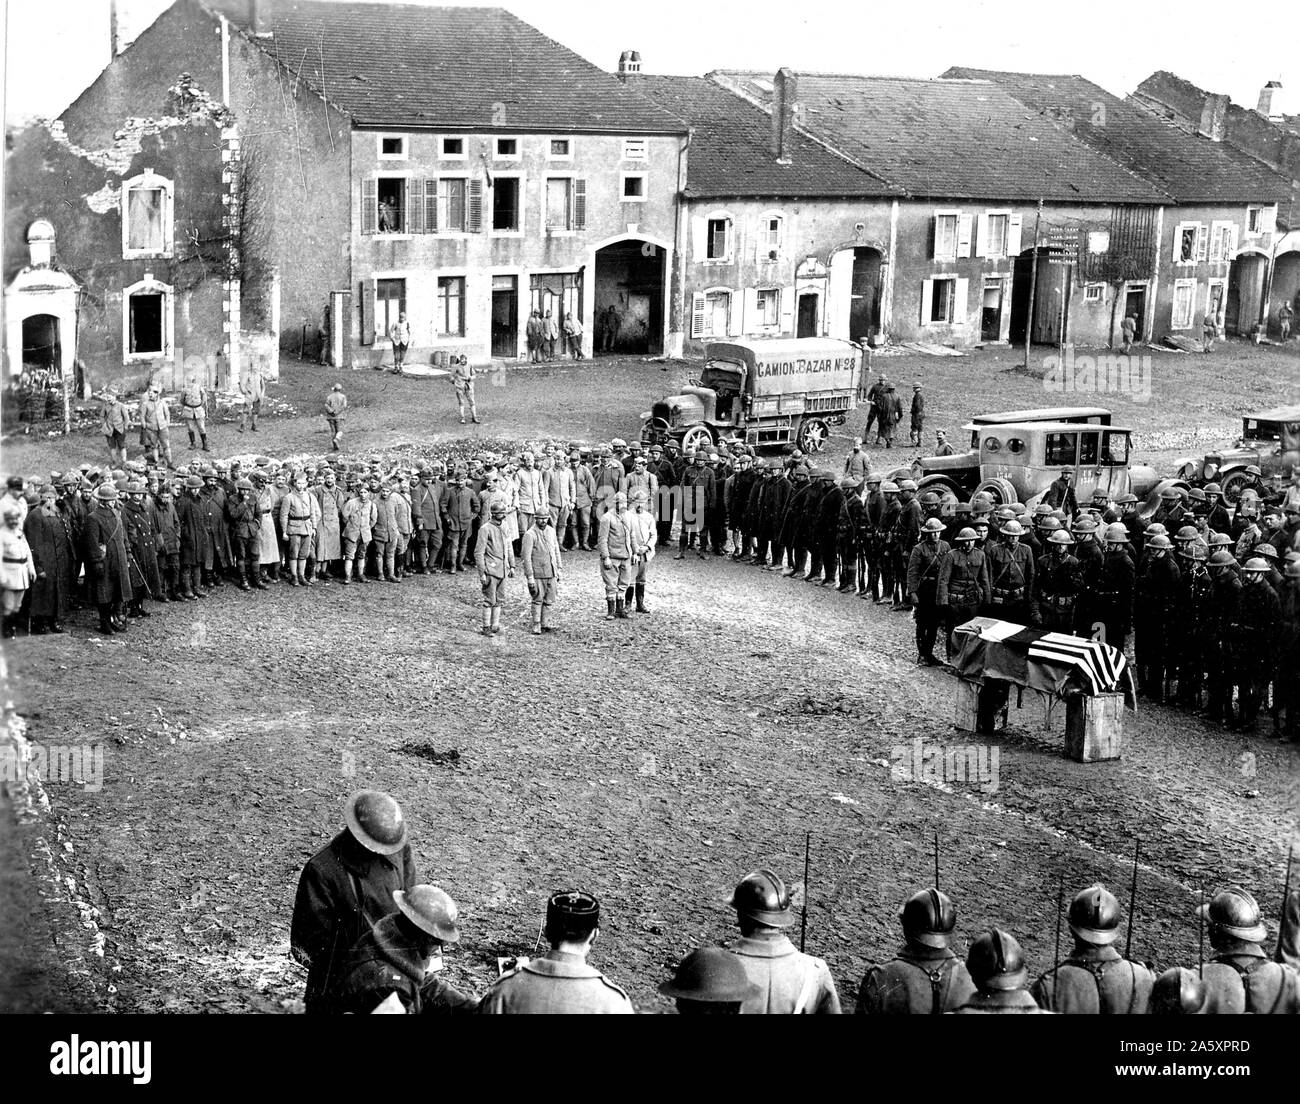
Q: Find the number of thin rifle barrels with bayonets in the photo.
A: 6